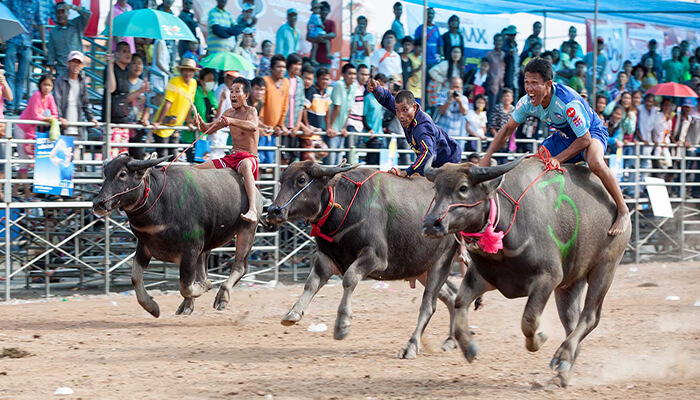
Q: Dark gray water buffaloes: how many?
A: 3